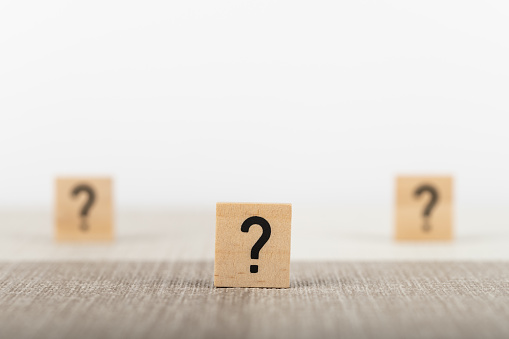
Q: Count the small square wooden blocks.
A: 3